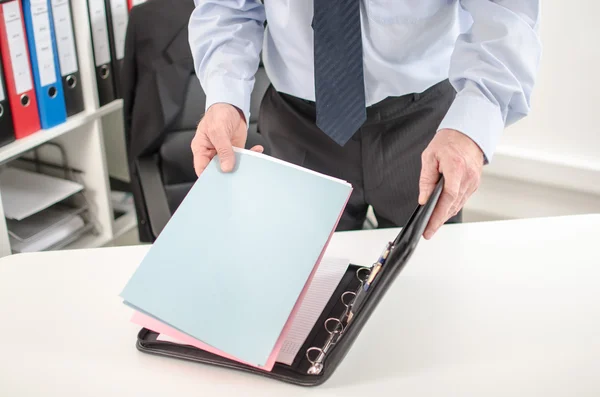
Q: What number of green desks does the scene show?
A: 0